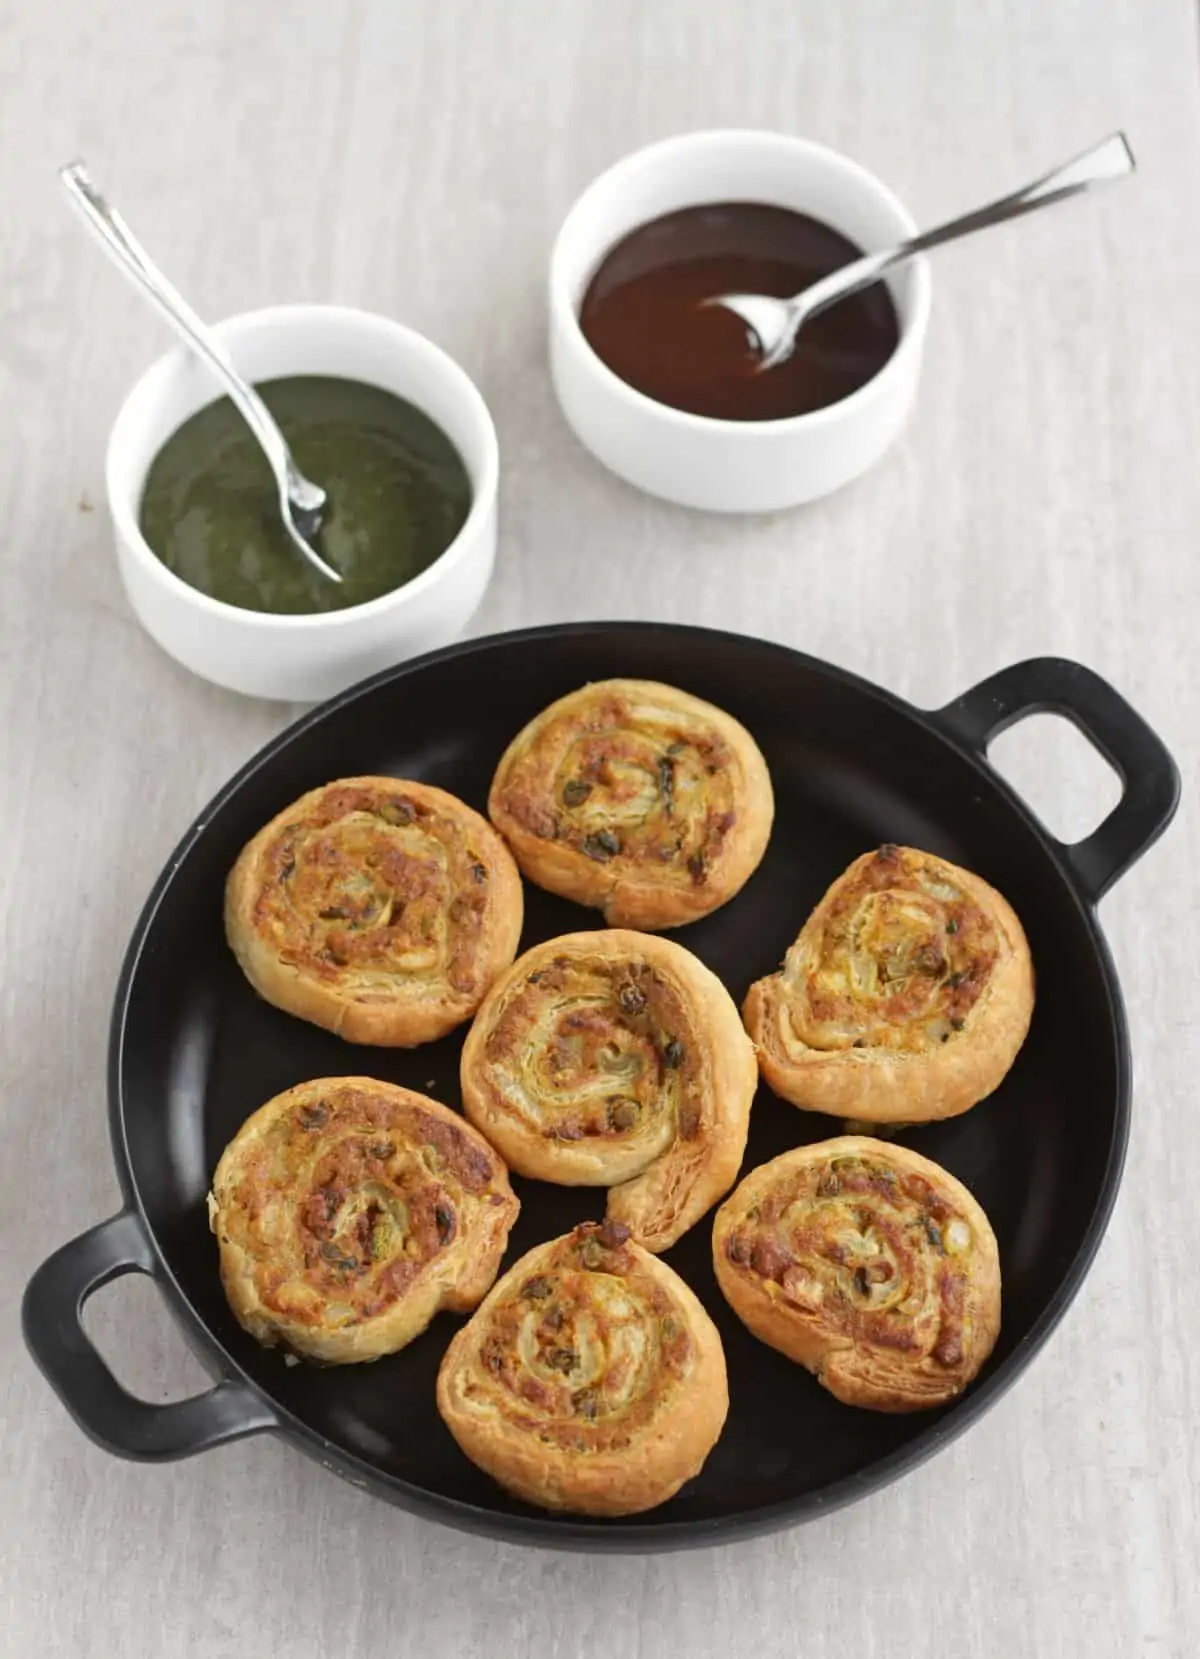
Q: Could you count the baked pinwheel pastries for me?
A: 7